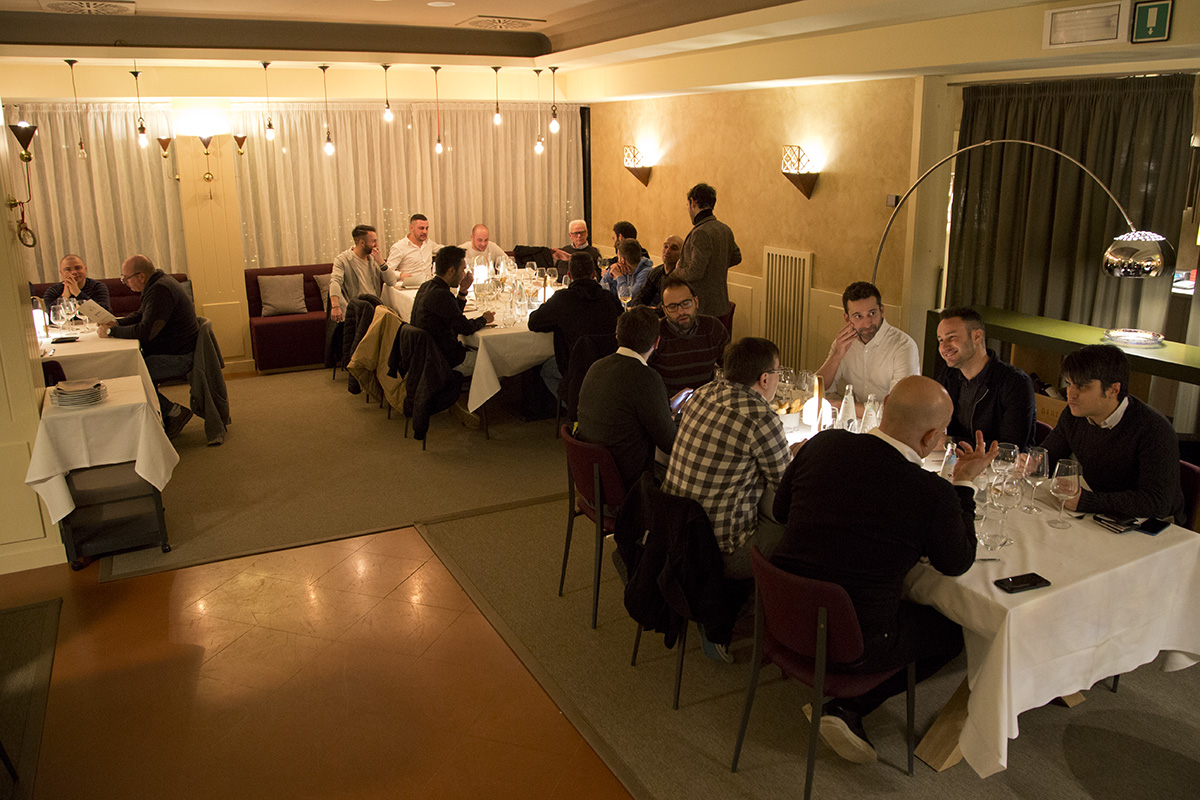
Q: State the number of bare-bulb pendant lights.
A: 9